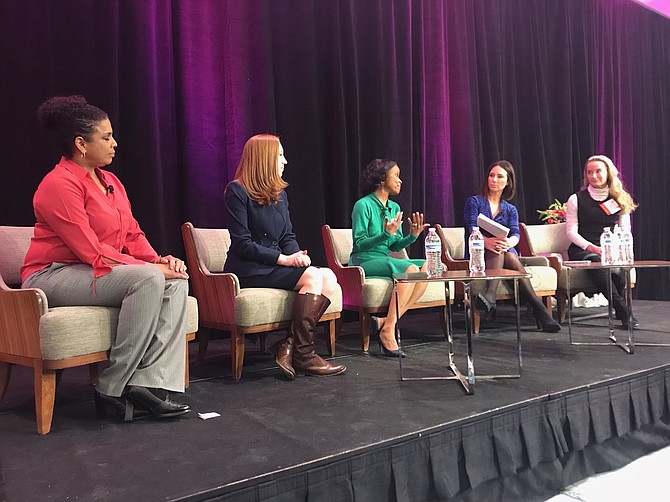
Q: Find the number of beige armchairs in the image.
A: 5